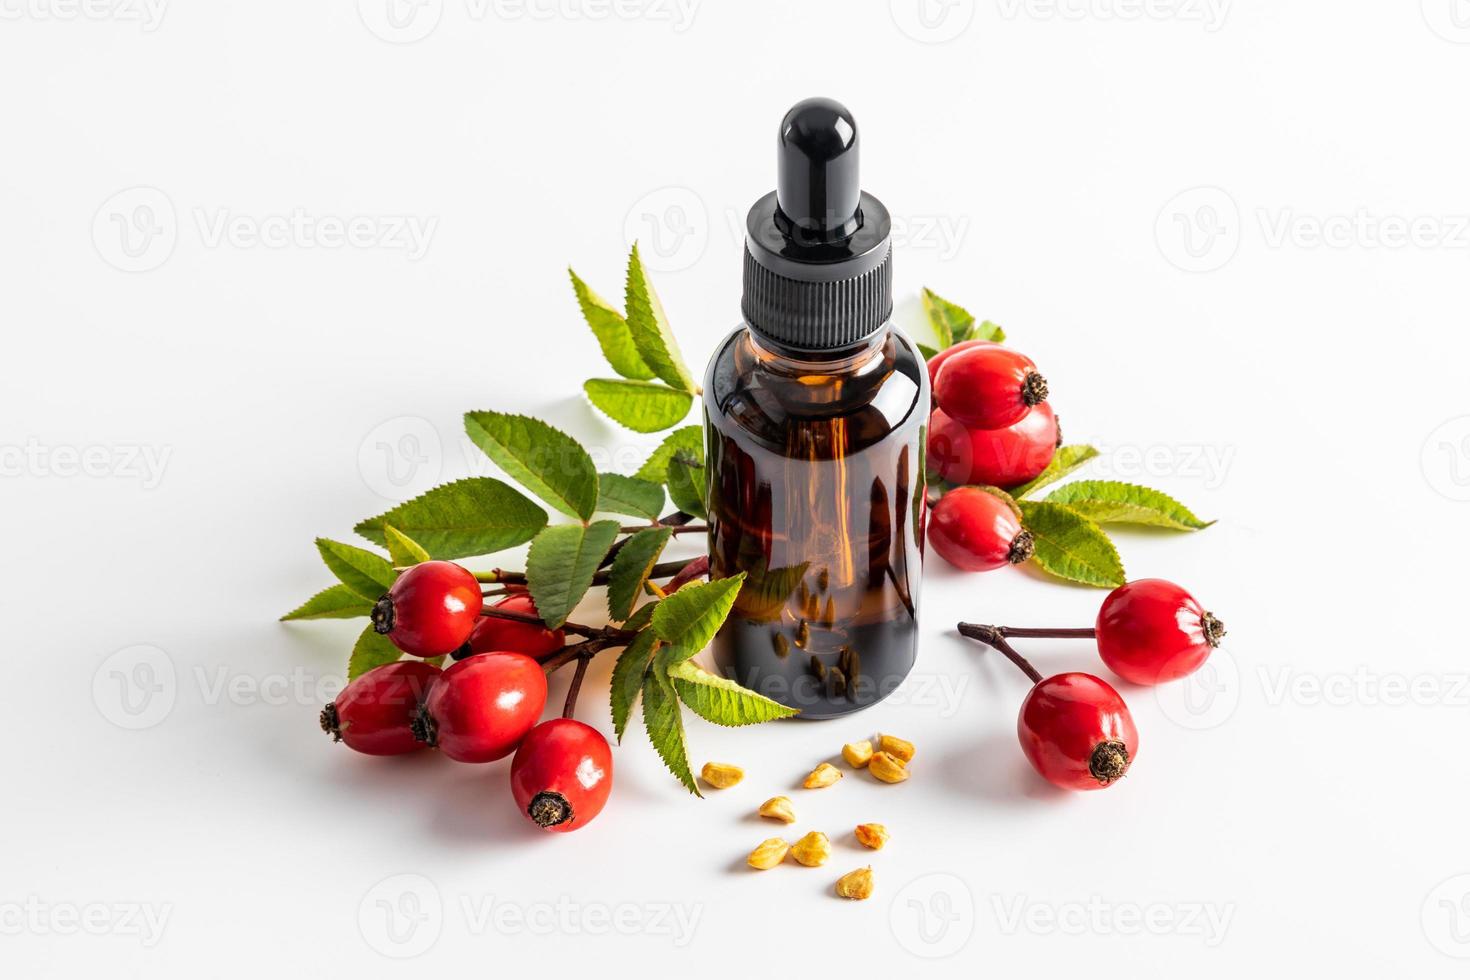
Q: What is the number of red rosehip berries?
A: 11